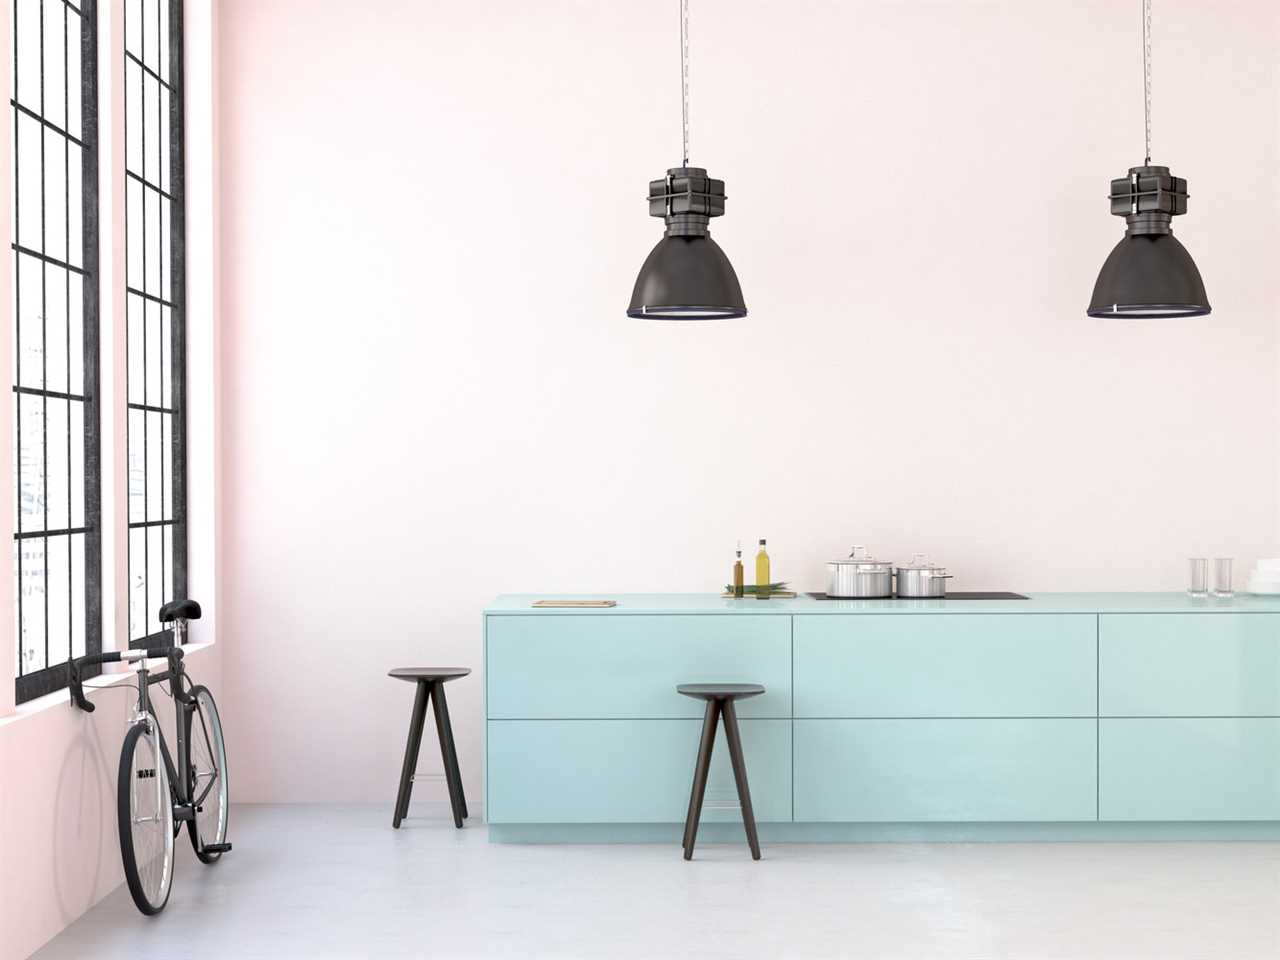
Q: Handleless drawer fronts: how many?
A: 6